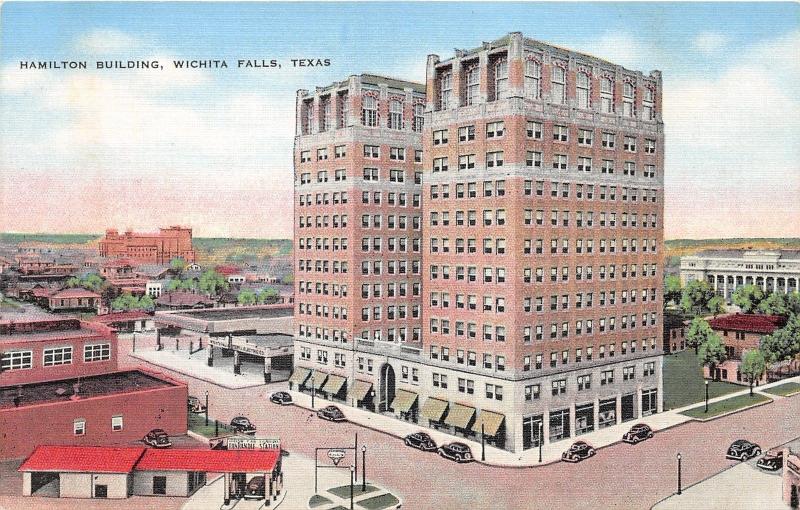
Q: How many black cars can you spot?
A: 12